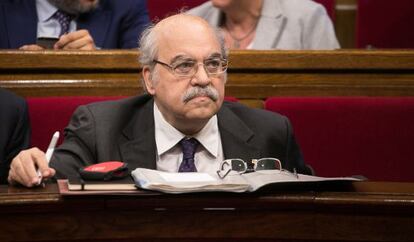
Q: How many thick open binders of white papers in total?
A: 1